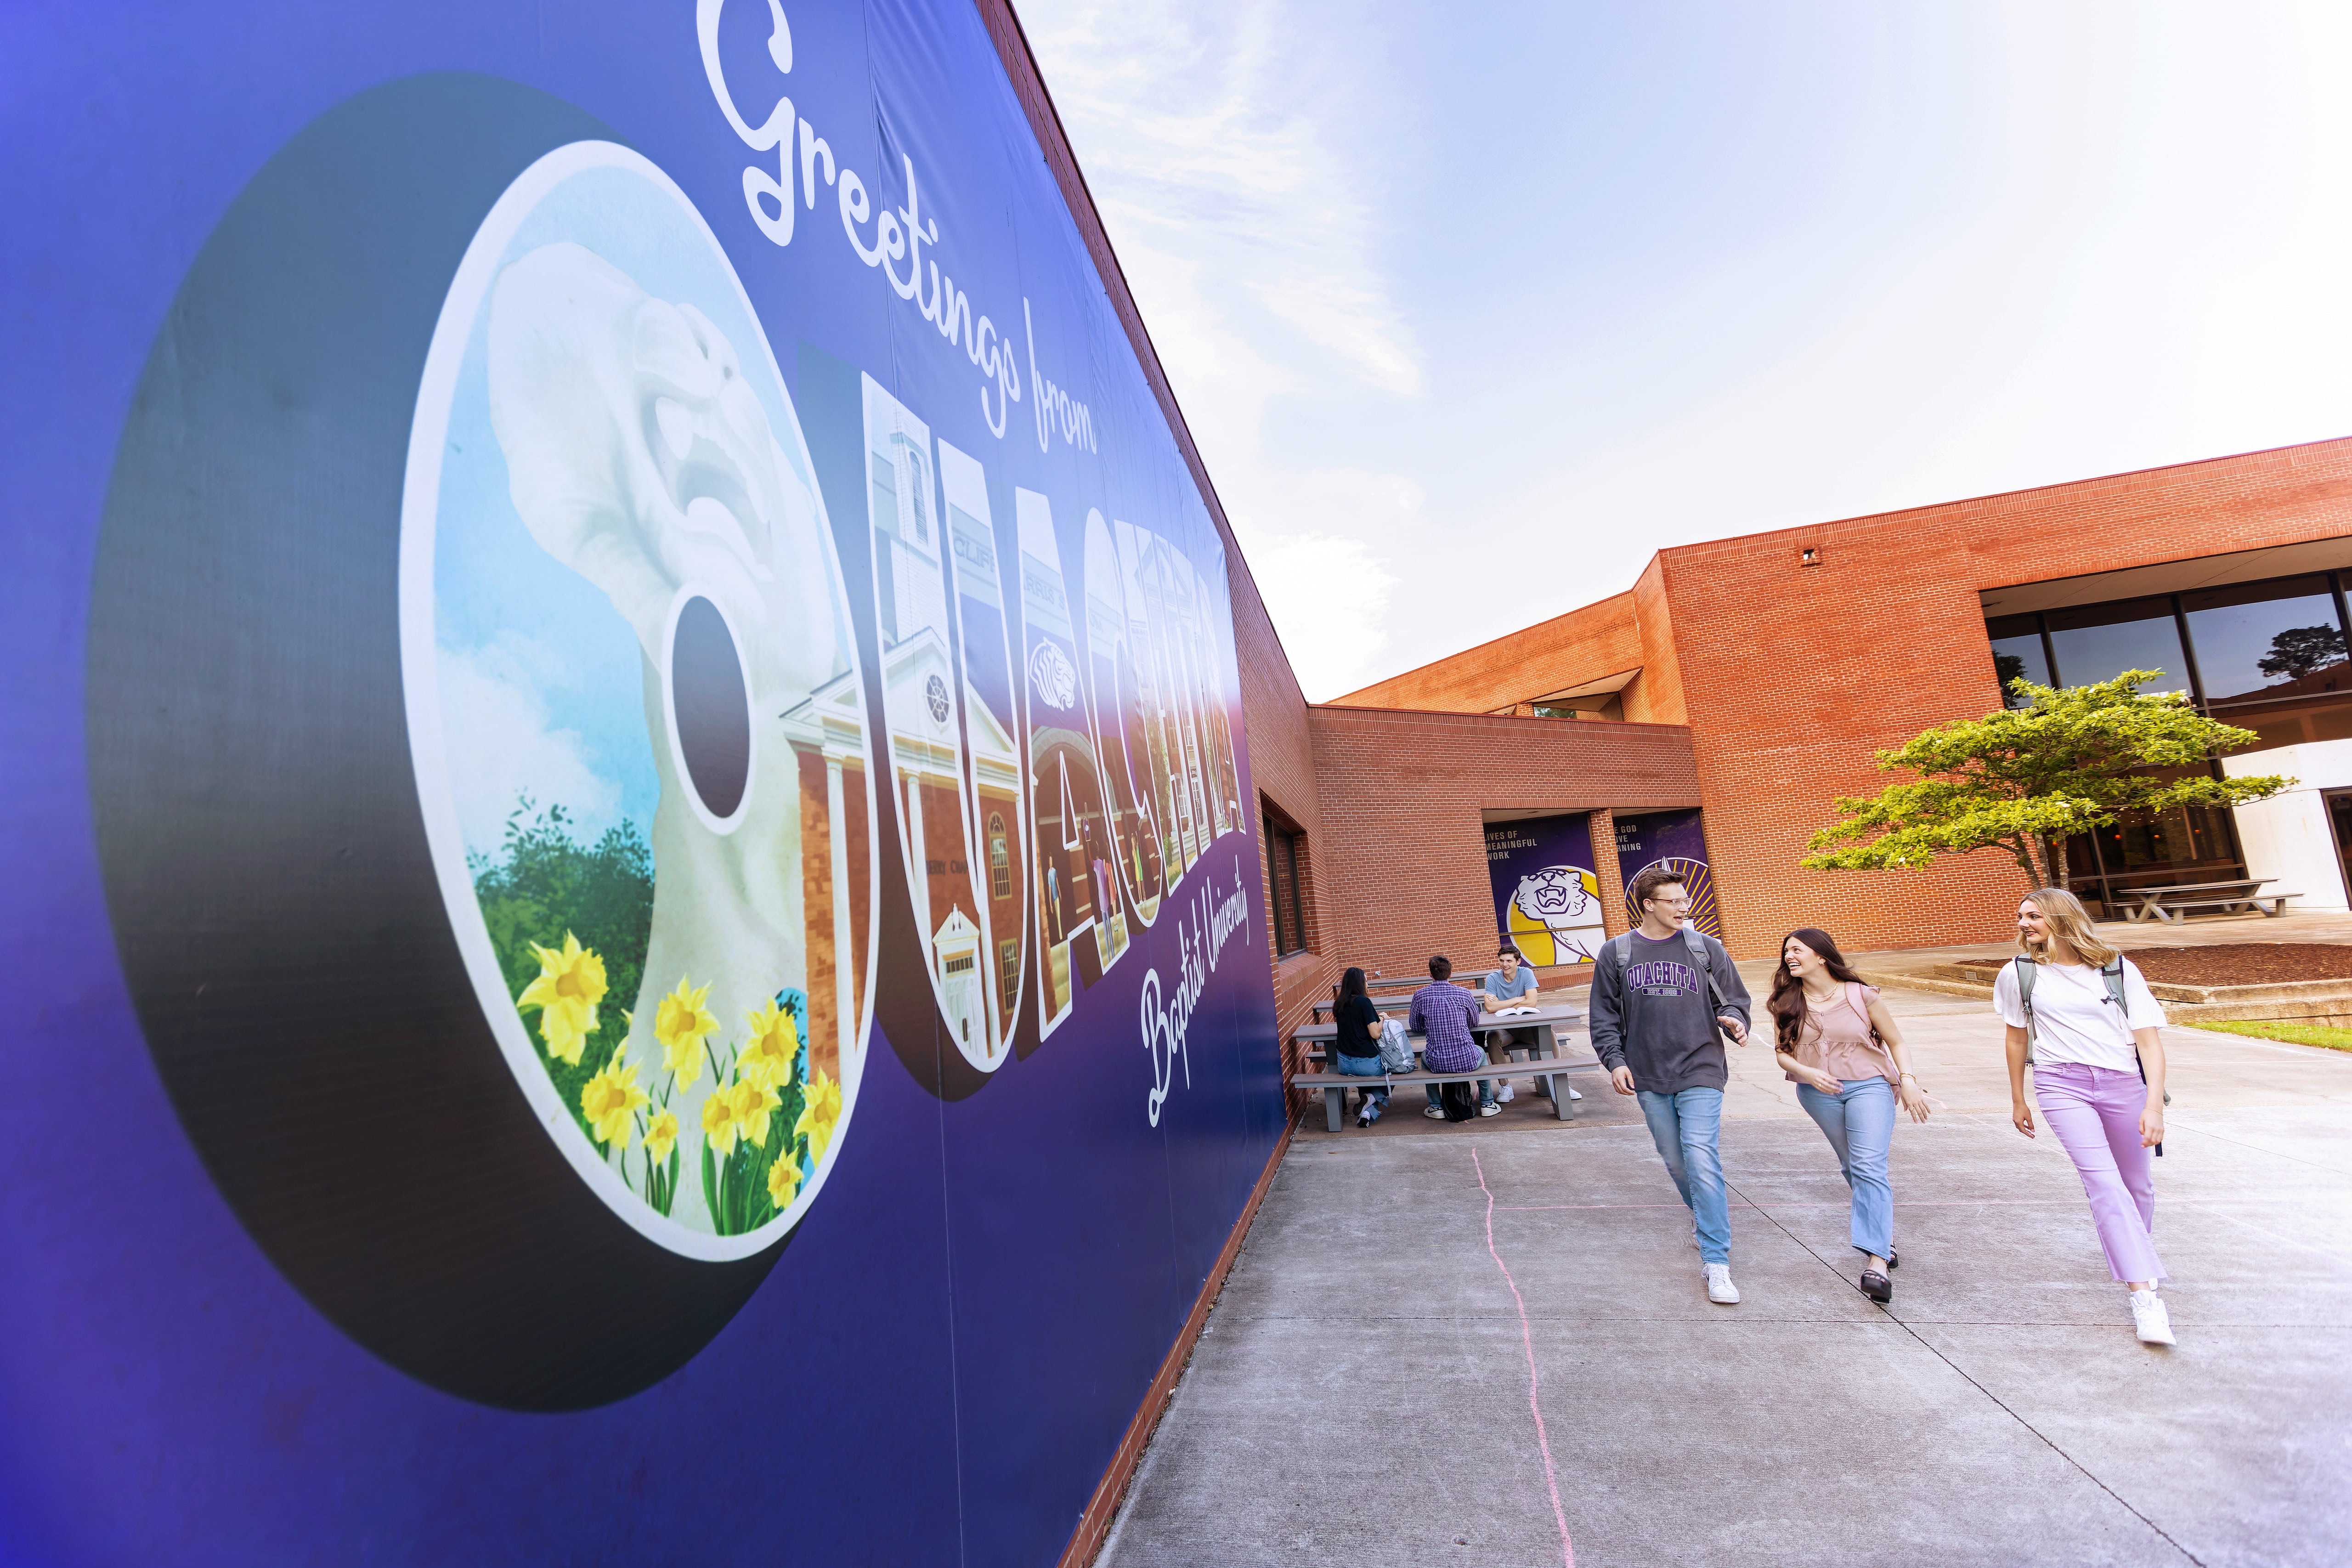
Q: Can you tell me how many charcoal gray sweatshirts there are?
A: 1